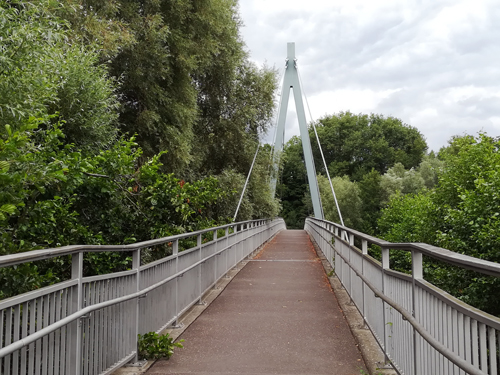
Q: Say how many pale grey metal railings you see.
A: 2